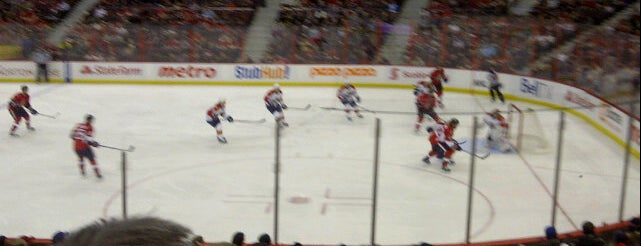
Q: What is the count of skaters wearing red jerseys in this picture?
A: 5